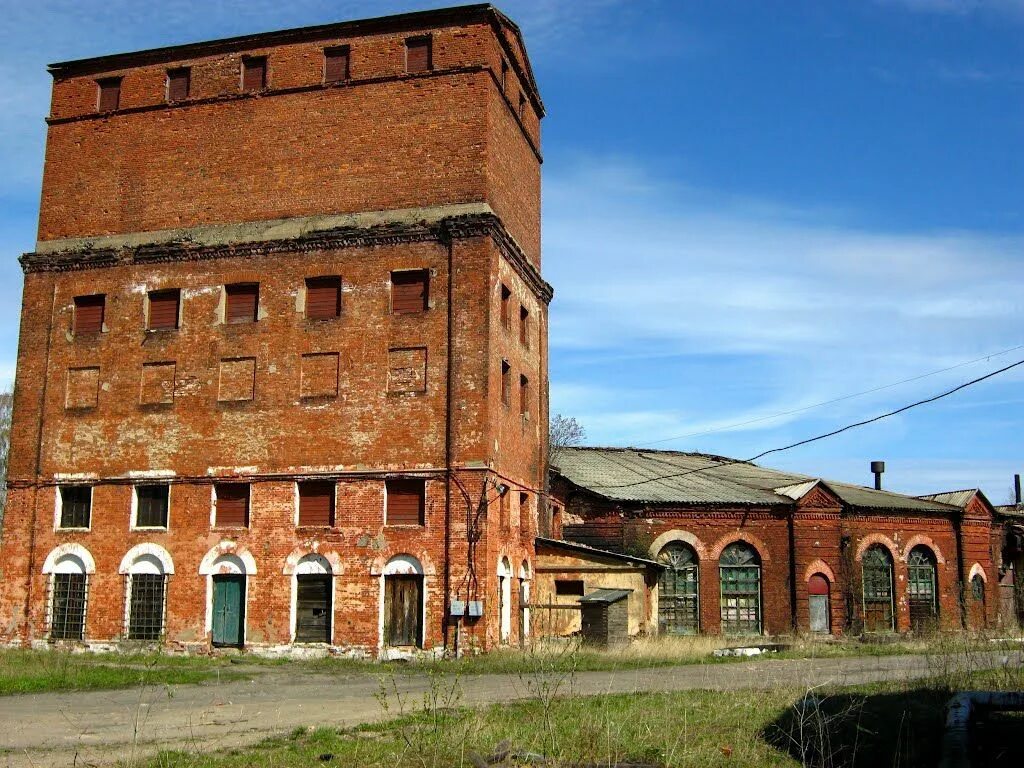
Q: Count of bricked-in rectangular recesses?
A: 5